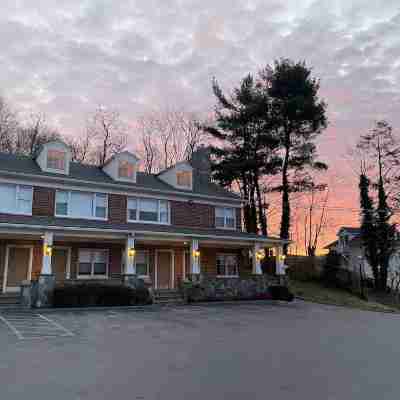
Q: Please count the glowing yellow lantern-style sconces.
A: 5